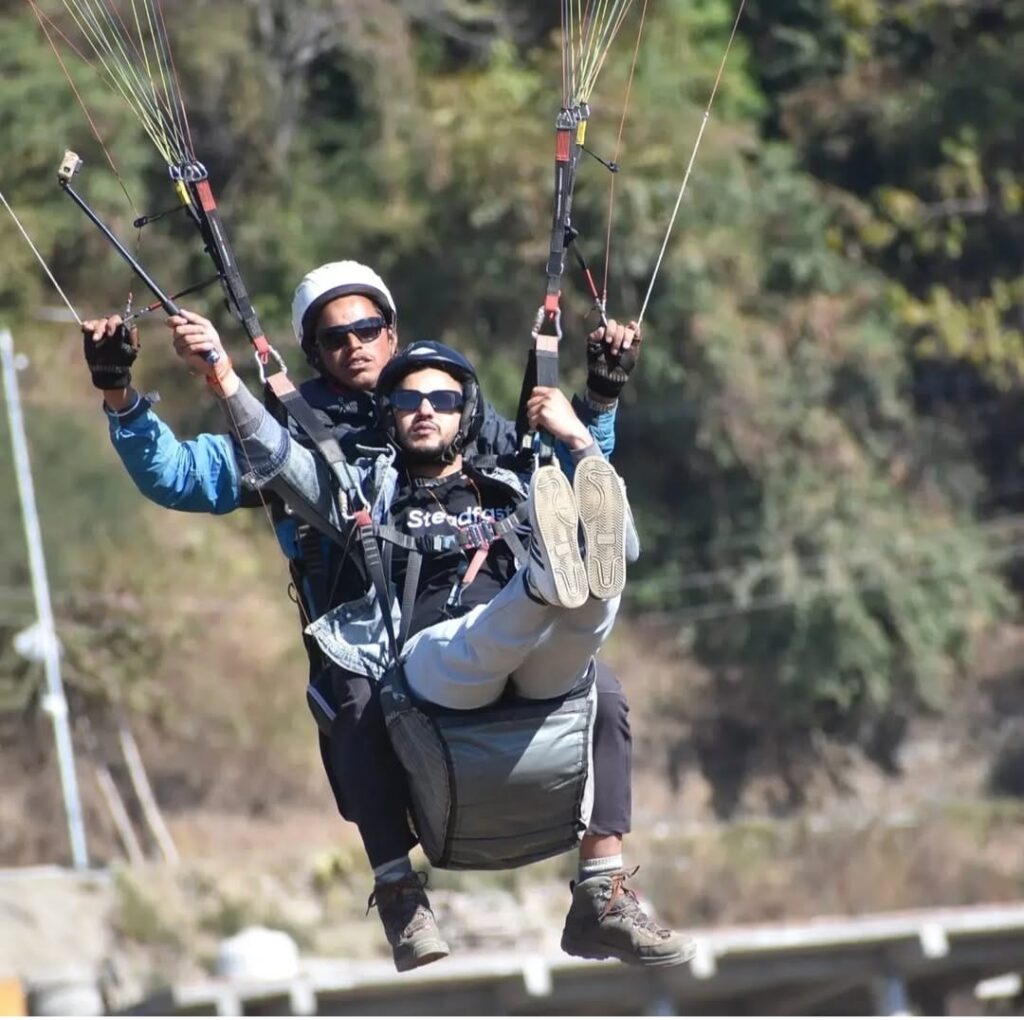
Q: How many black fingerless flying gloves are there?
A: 2